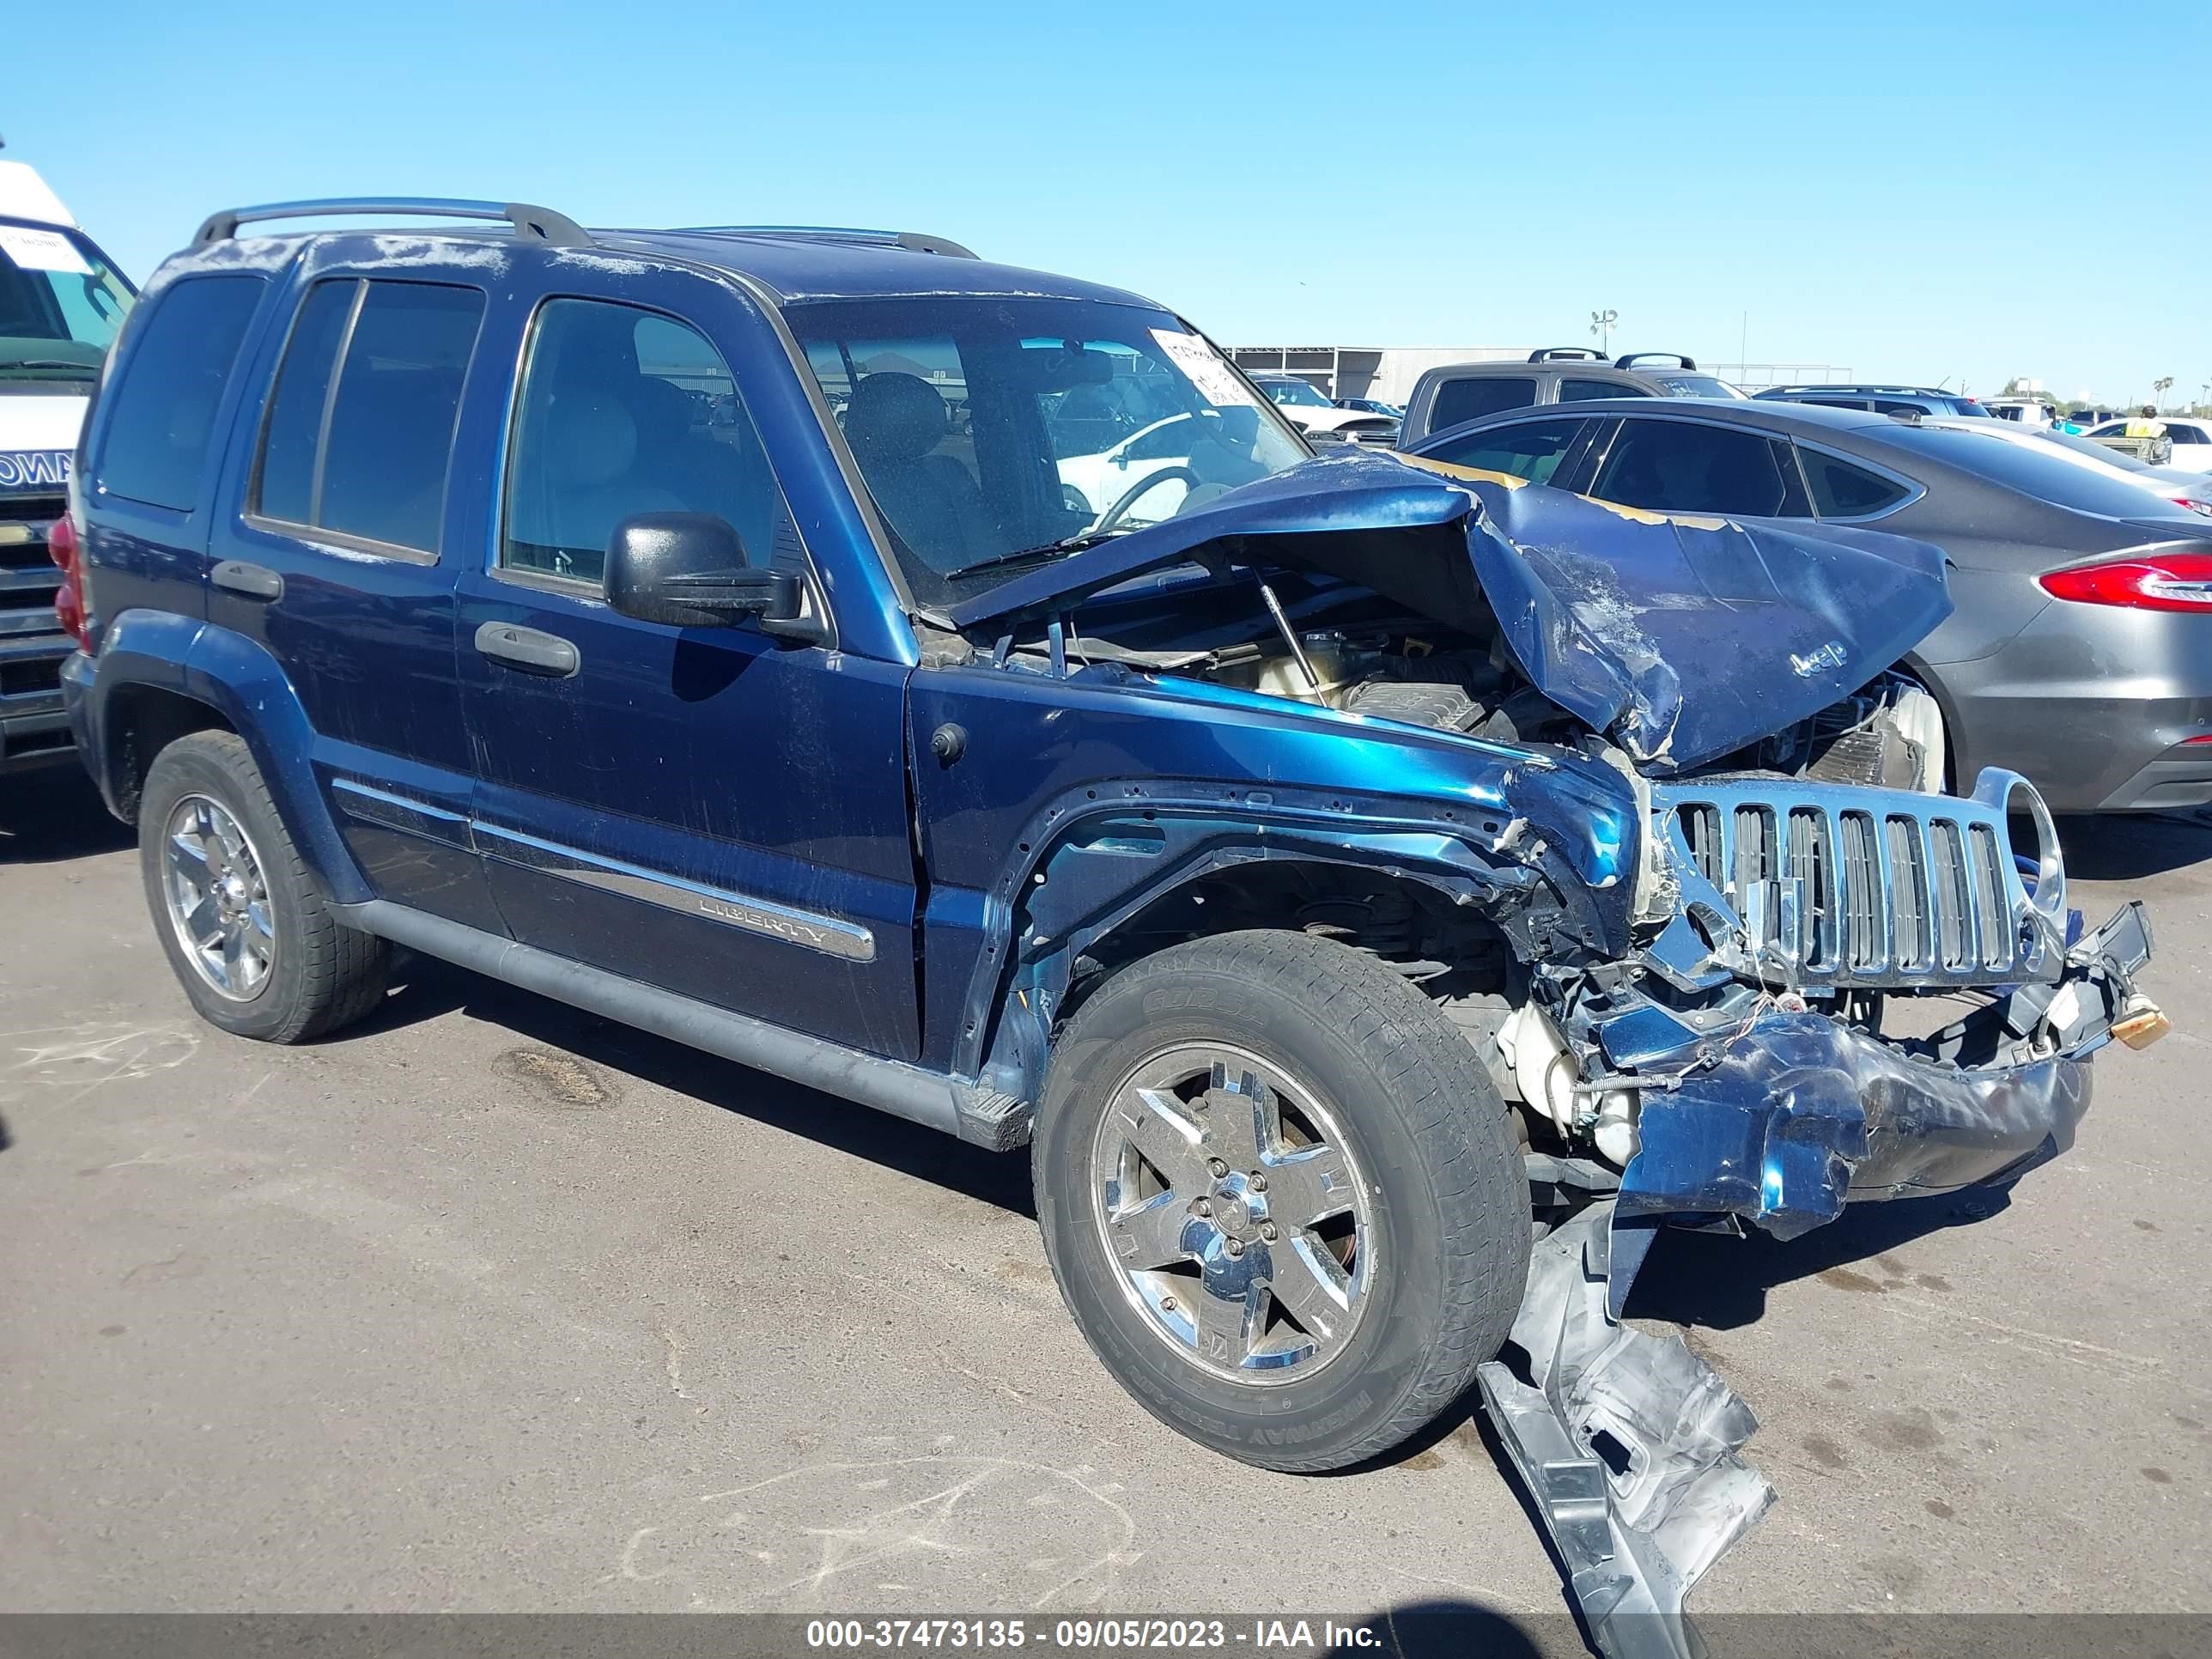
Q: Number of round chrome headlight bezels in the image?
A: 1